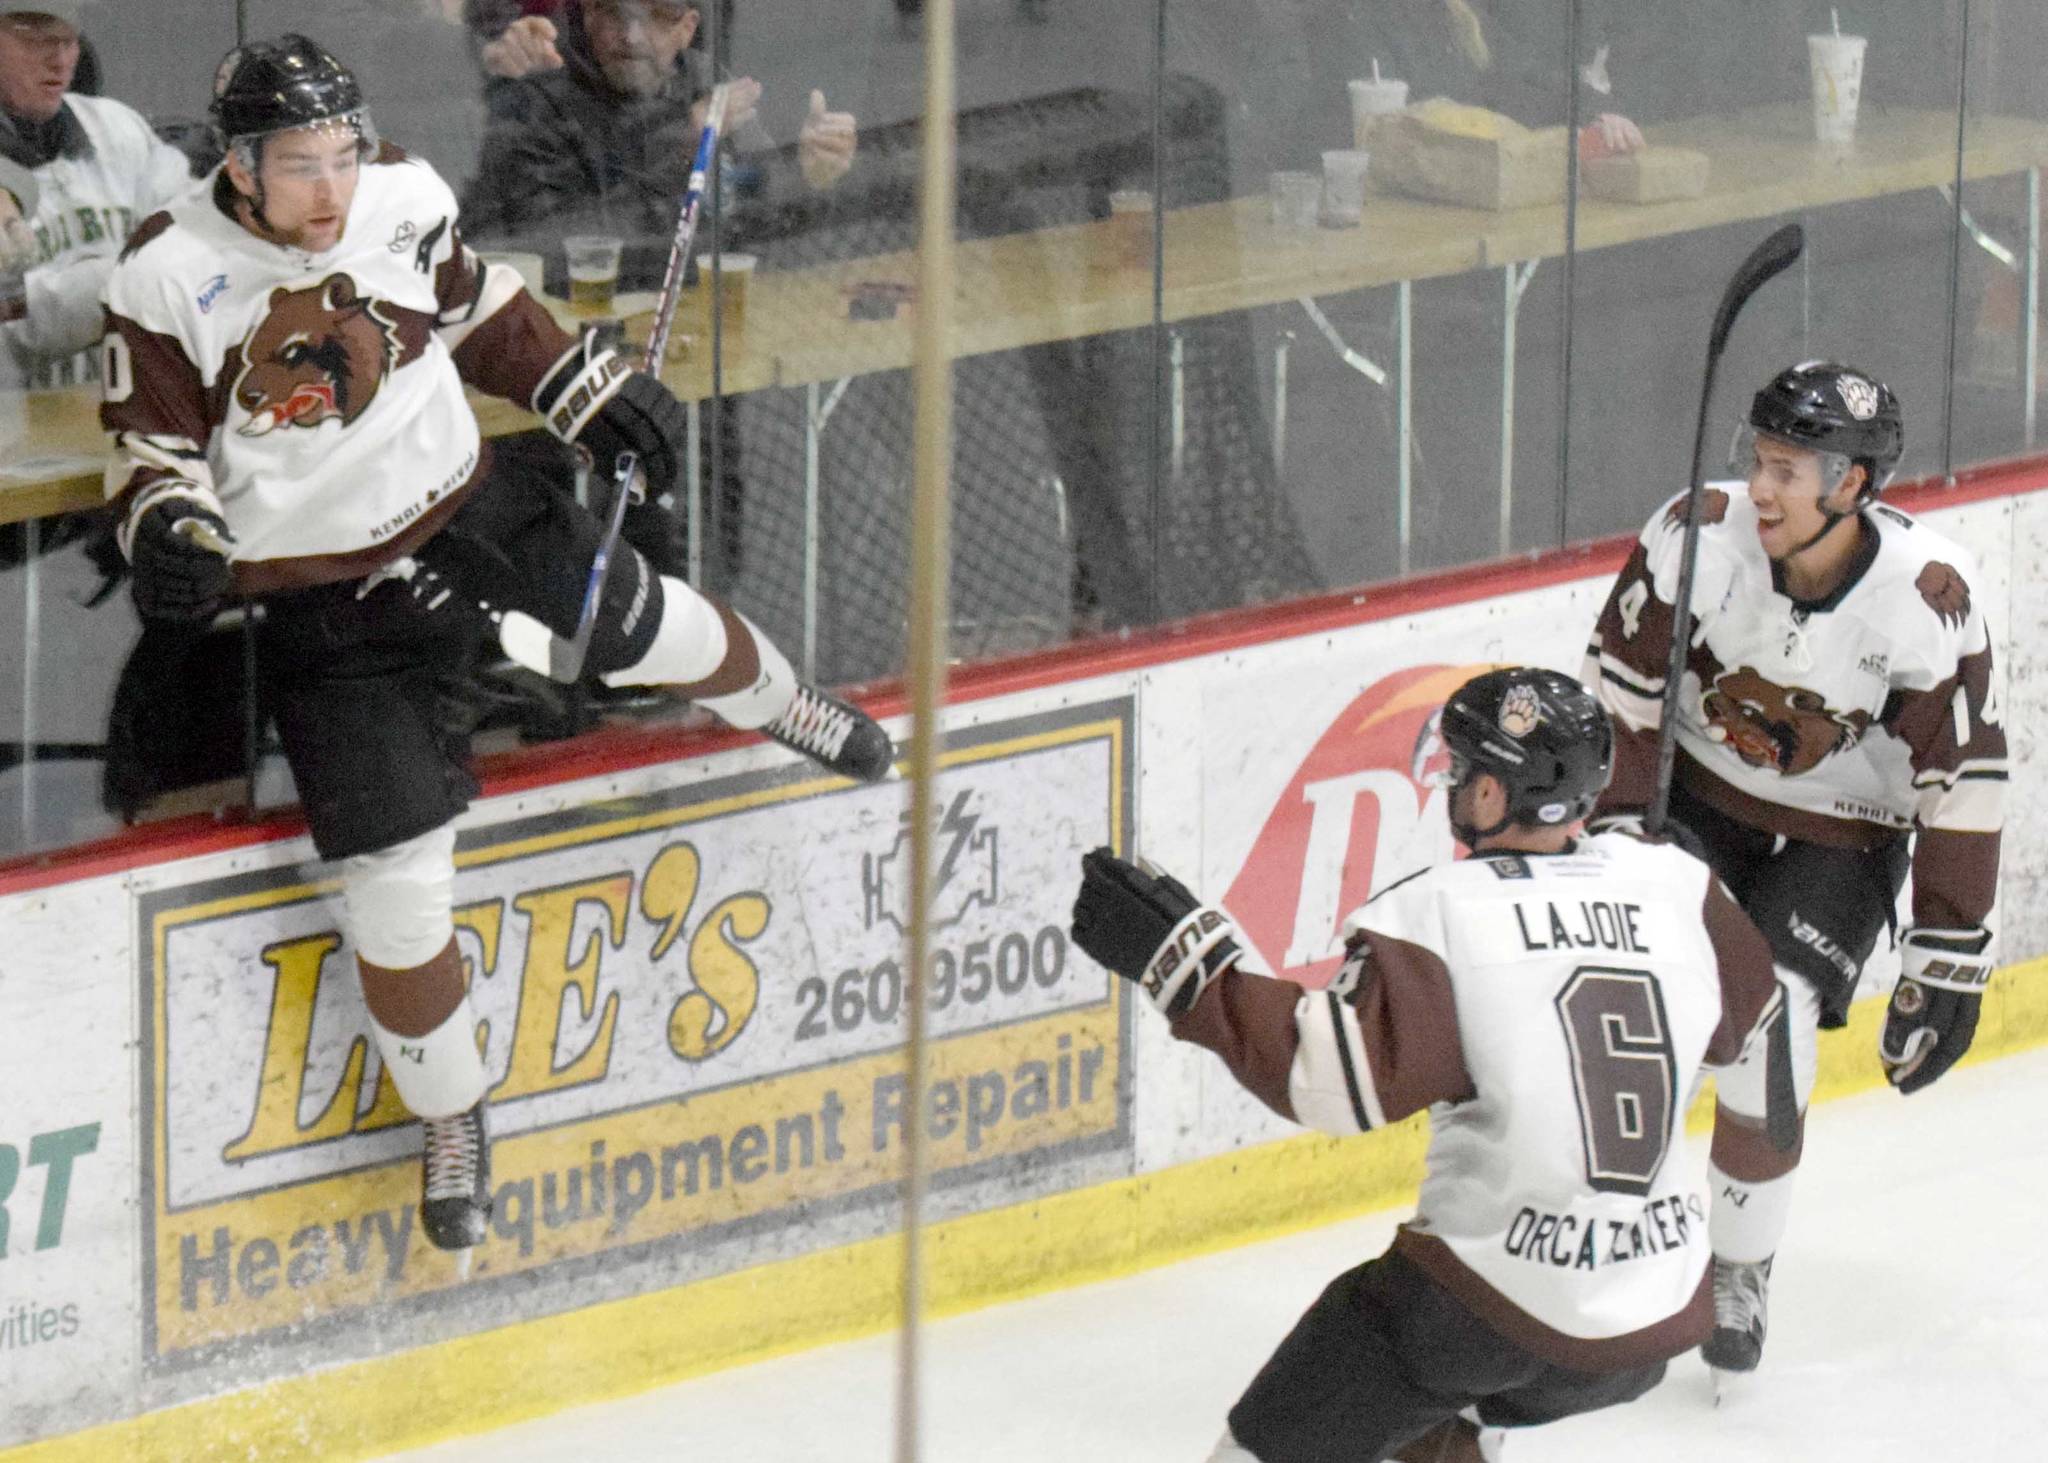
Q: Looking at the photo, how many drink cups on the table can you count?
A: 7